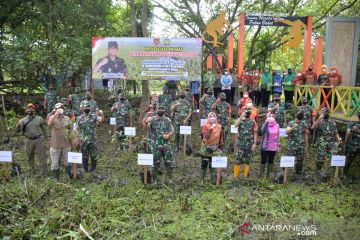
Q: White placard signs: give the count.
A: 12